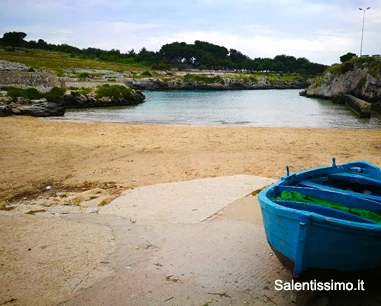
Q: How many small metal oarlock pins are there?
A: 2